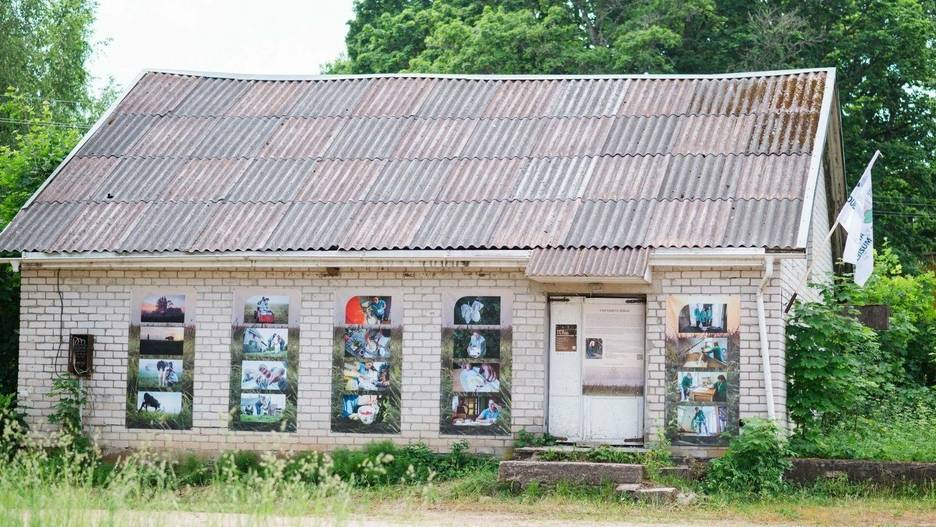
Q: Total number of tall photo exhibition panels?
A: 5